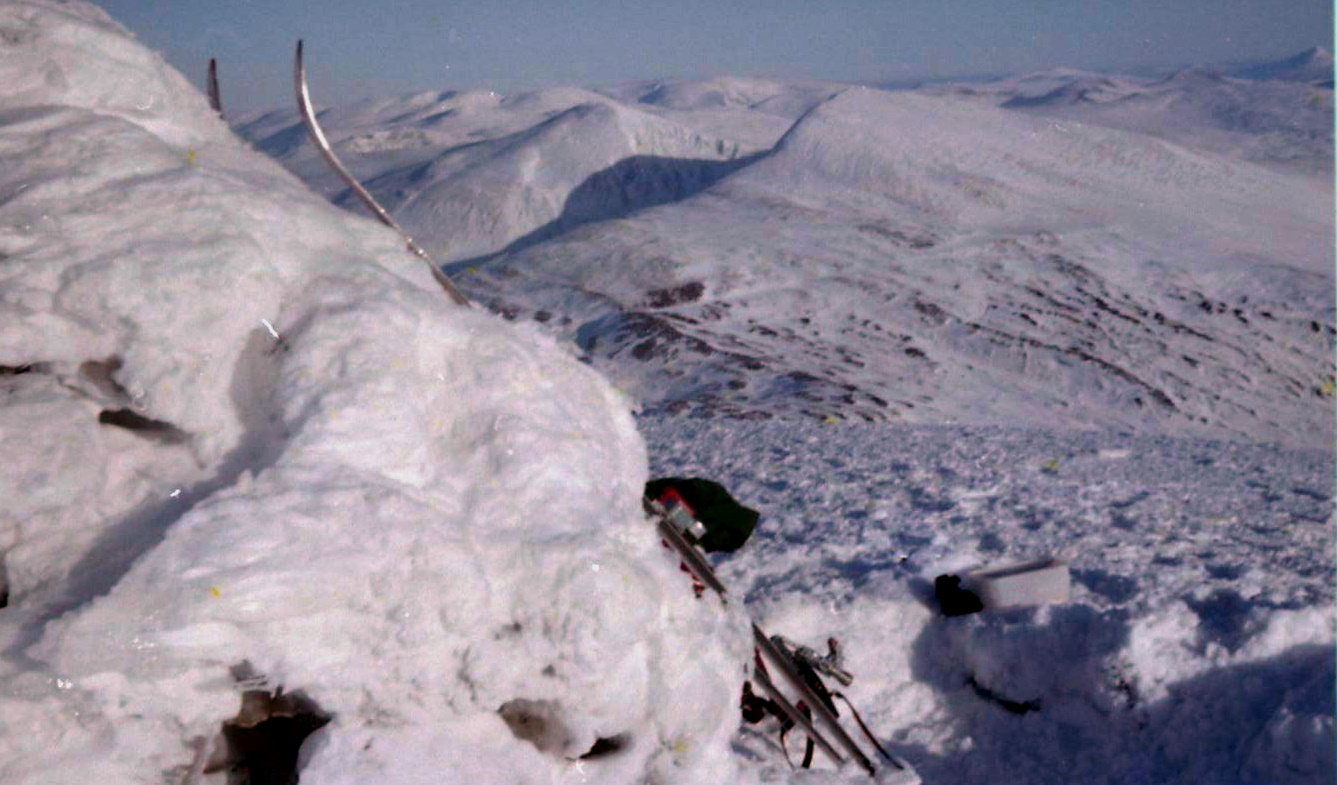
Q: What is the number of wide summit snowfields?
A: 1